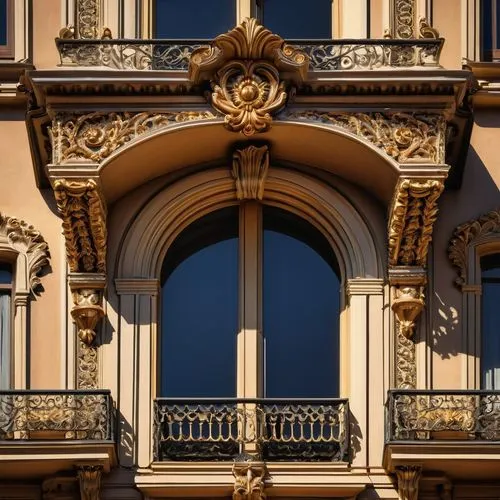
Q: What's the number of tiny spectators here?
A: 0